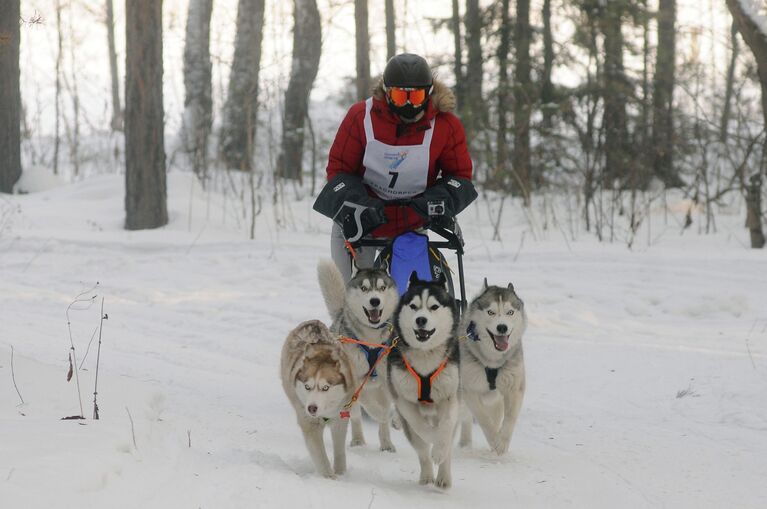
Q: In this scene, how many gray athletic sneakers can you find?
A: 0